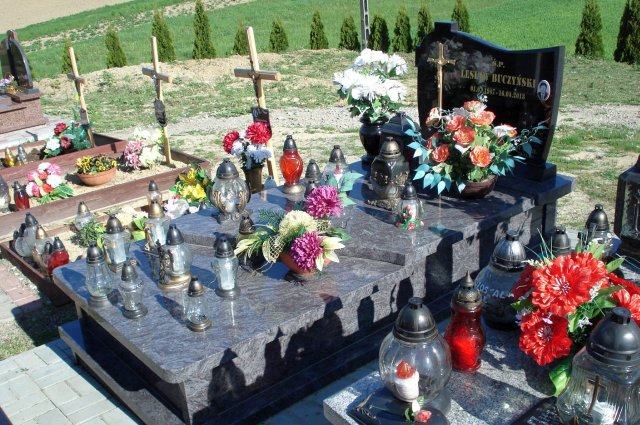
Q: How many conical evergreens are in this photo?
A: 14